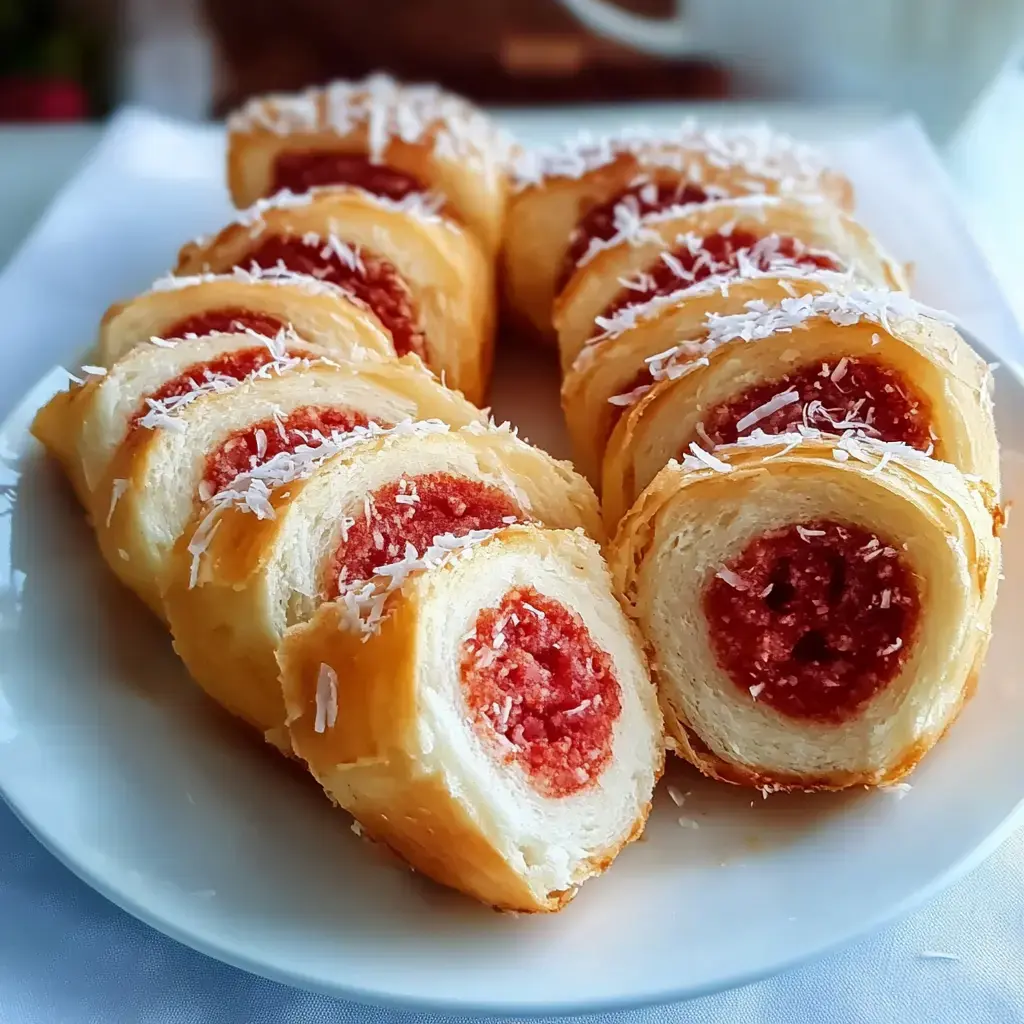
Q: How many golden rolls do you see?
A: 12